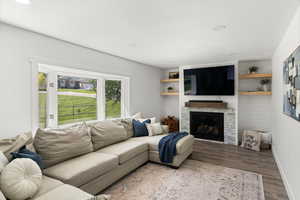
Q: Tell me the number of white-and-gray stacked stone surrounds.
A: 1